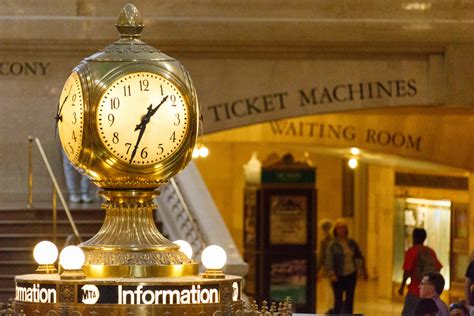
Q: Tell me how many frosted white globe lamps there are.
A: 4